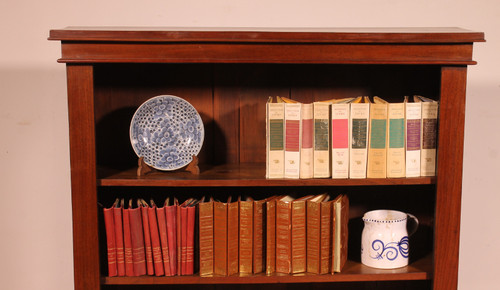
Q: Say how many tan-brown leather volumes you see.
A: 11